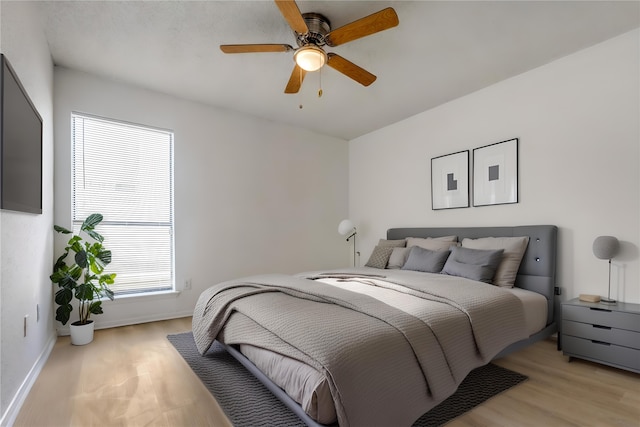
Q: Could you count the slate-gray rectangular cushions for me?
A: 2